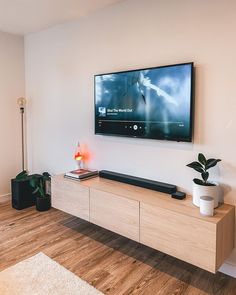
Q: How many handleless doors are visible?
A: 3